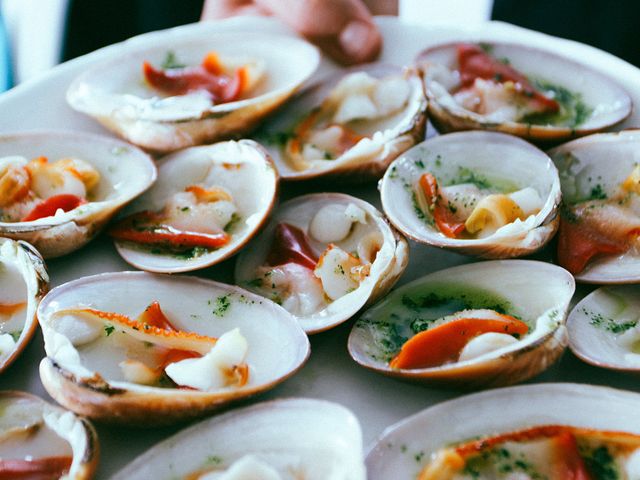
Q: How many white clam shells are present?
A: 15